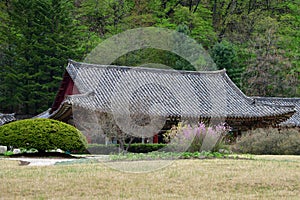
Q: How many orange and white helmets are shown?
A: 0